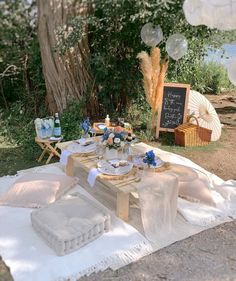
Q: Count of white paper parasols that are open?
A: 1